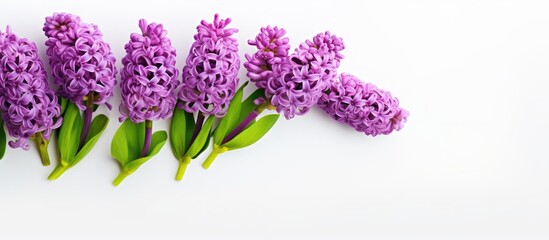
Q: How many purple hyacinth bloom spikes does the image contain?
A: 7